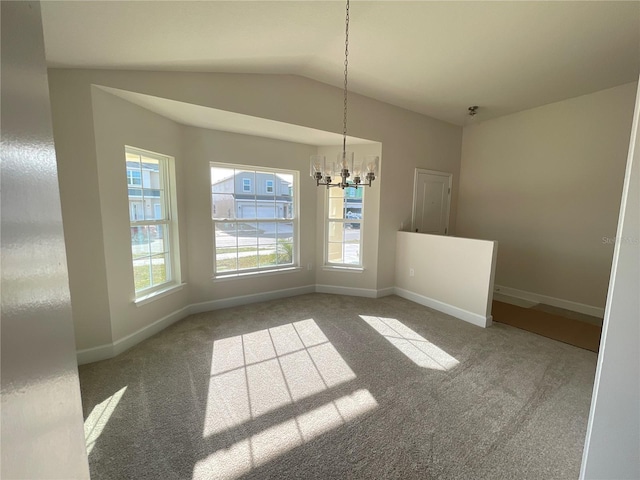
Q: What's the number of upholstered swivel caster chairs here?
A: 0